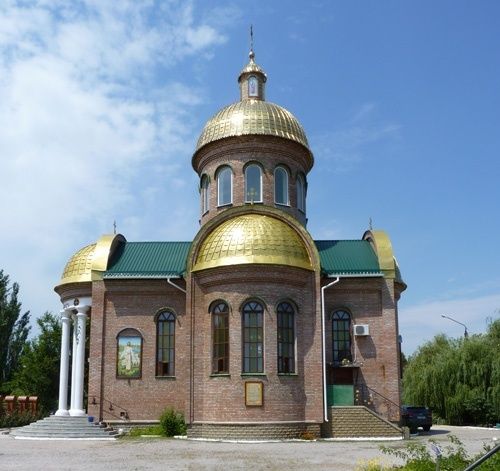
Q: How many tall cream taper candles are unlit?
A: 0